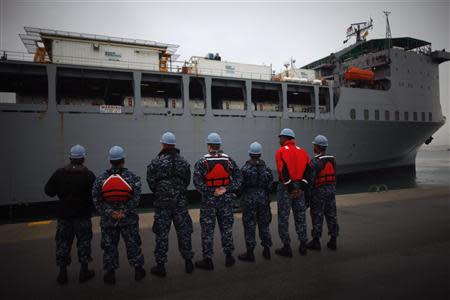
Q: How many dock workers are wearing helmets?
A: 7